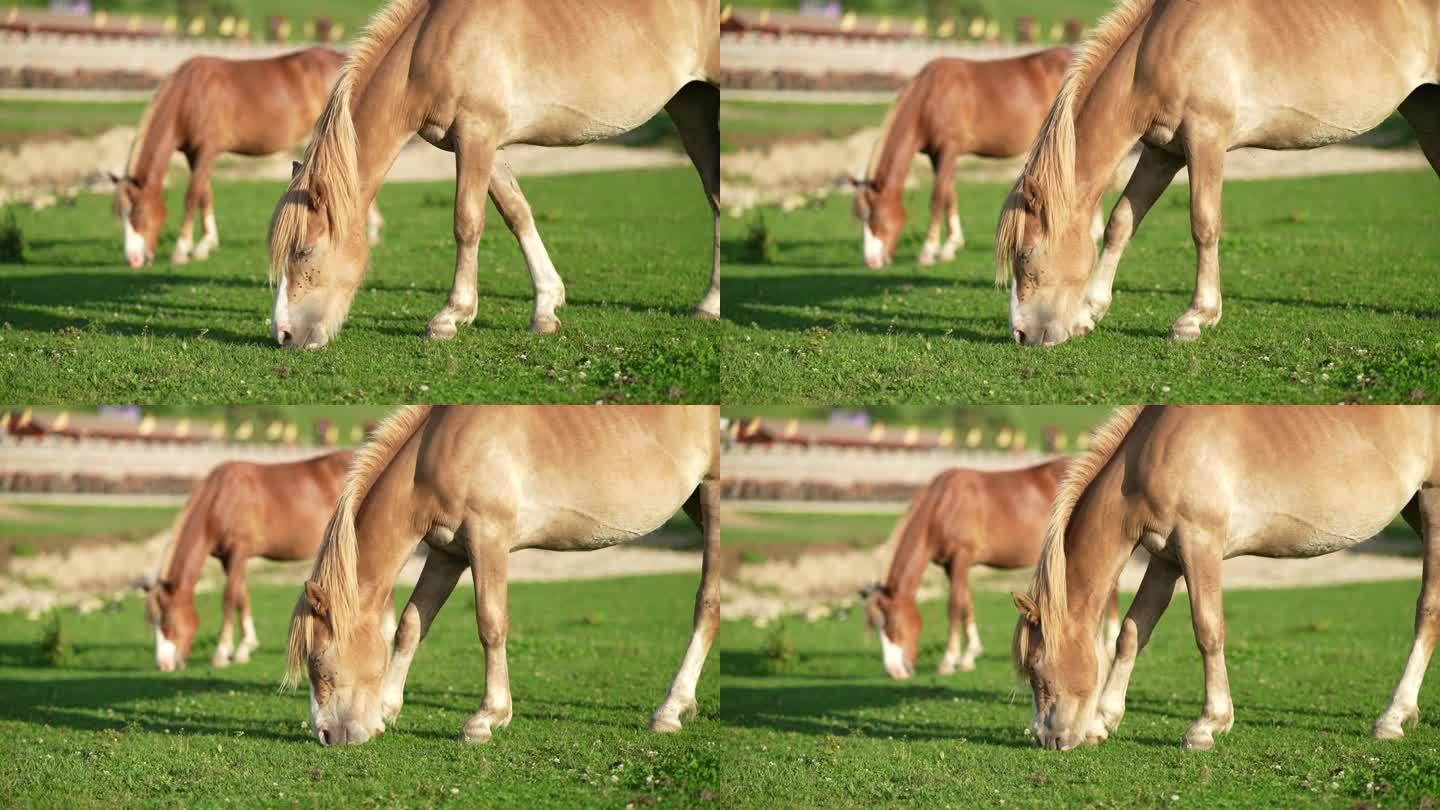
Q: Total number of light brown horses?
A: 4